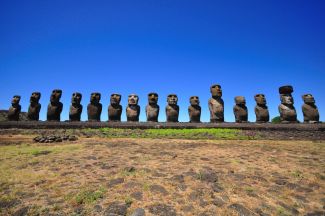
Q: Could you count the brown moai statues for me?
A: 15